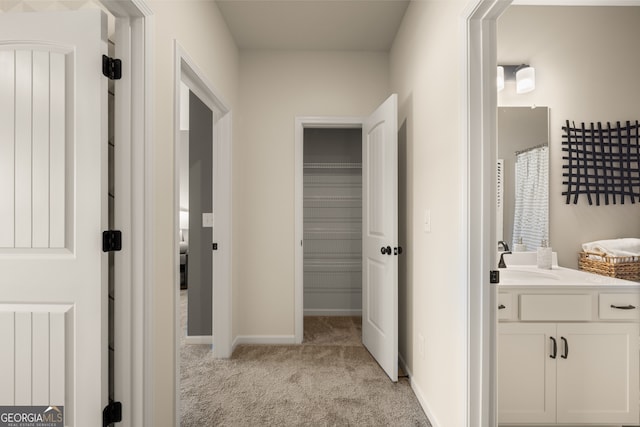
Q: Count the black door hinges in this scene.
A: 3